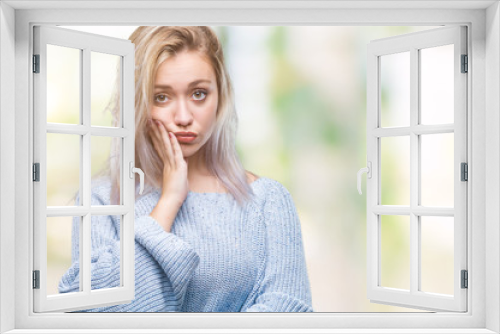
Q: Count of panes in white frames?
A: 12